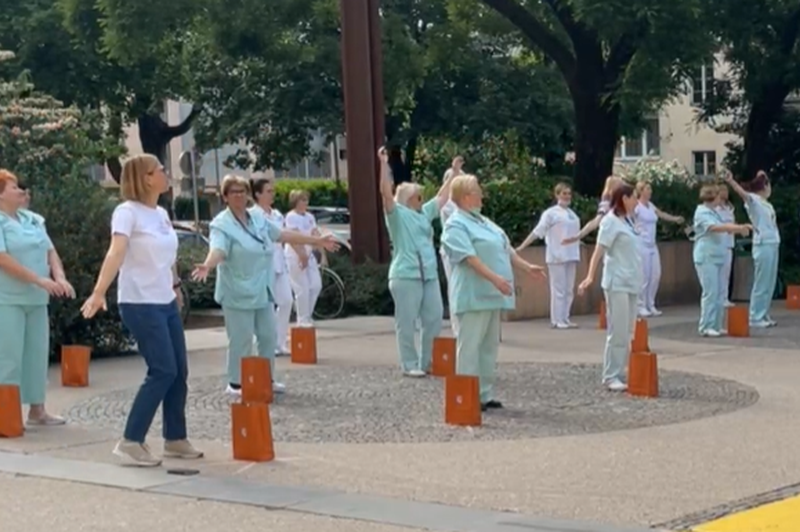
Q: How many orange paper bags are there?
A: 12